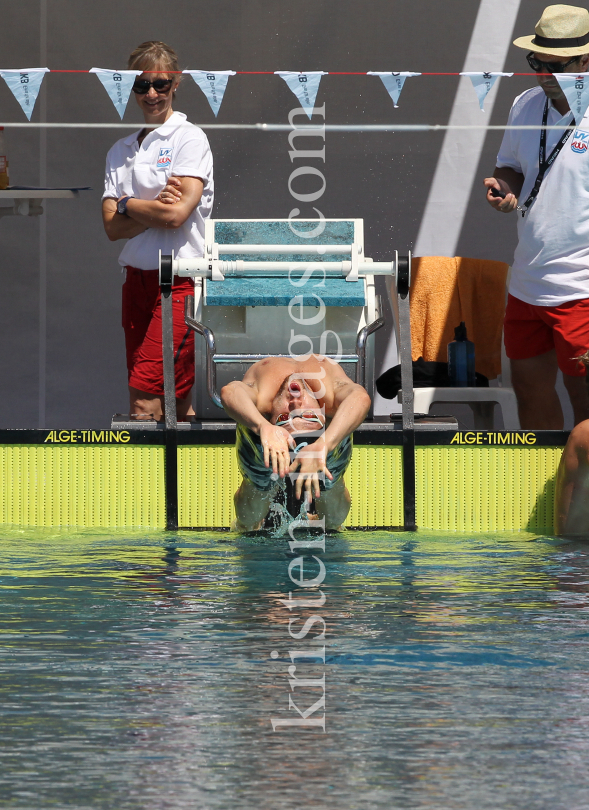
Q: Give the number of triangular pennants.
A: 7